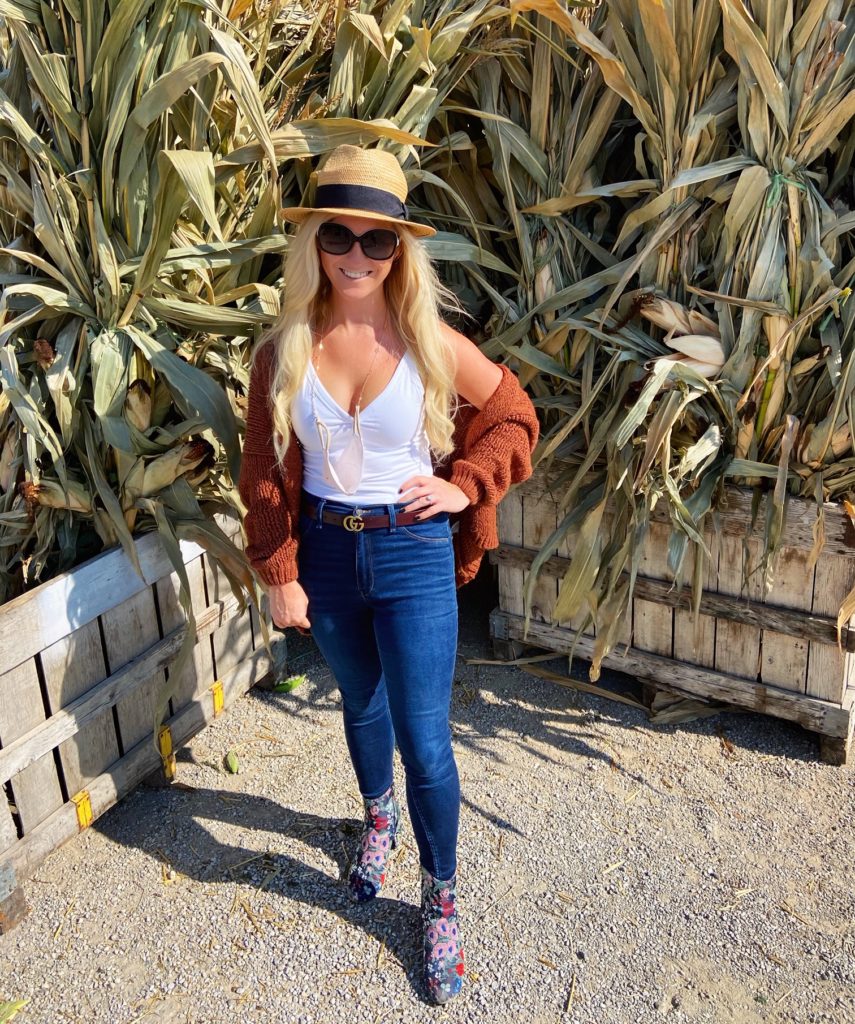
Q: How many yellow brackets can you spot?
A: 3